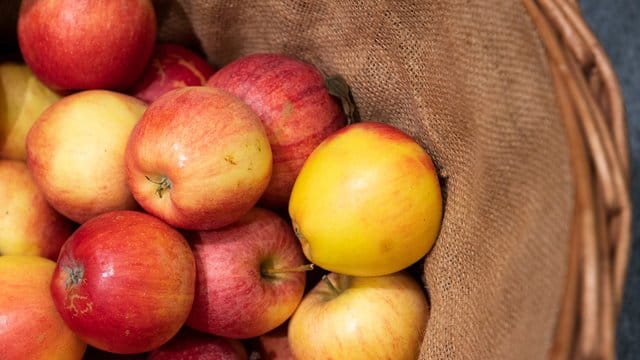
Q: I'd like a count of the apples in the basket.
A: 14